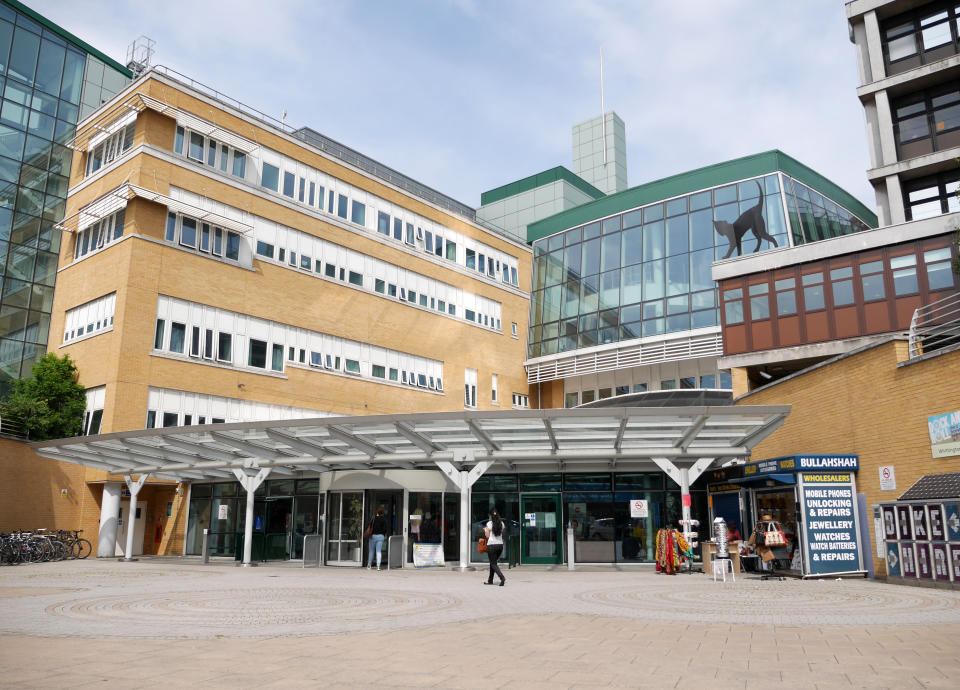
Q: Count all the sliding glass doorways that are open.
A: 1